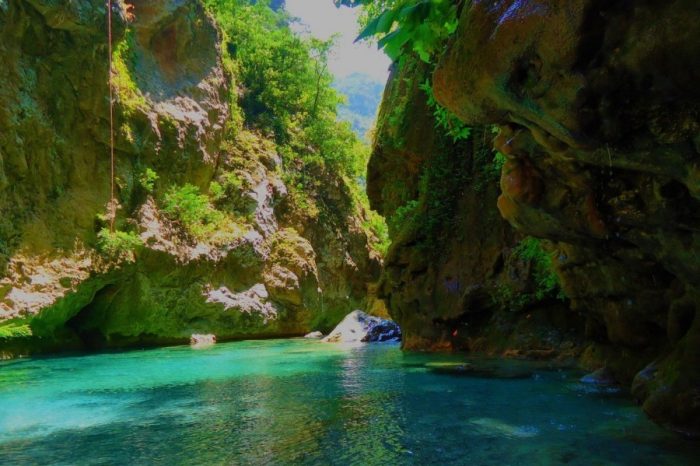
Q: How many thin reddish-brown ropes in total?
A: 1